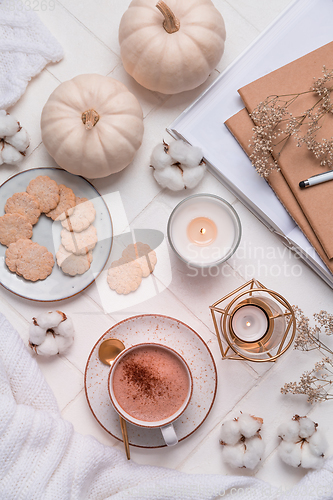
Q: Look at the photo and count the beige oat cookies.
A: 11